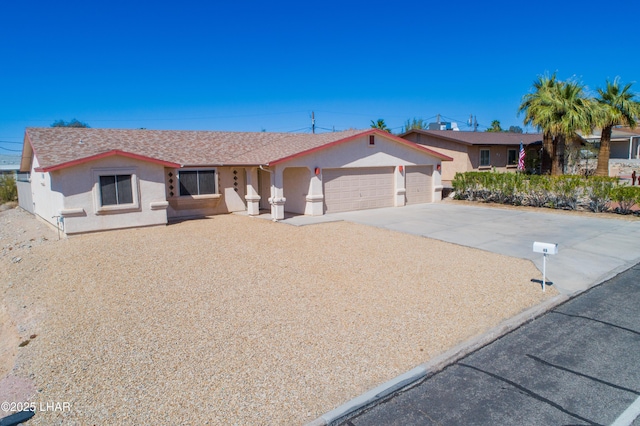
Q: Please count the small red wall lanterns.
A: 3